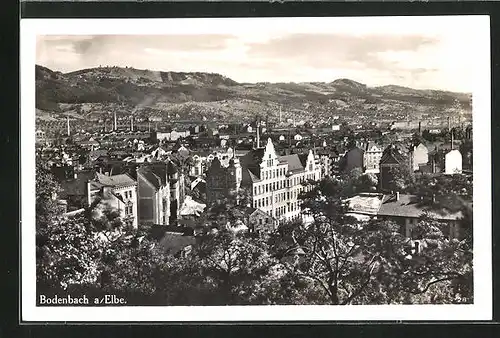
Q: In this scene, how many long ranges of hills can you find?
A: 1